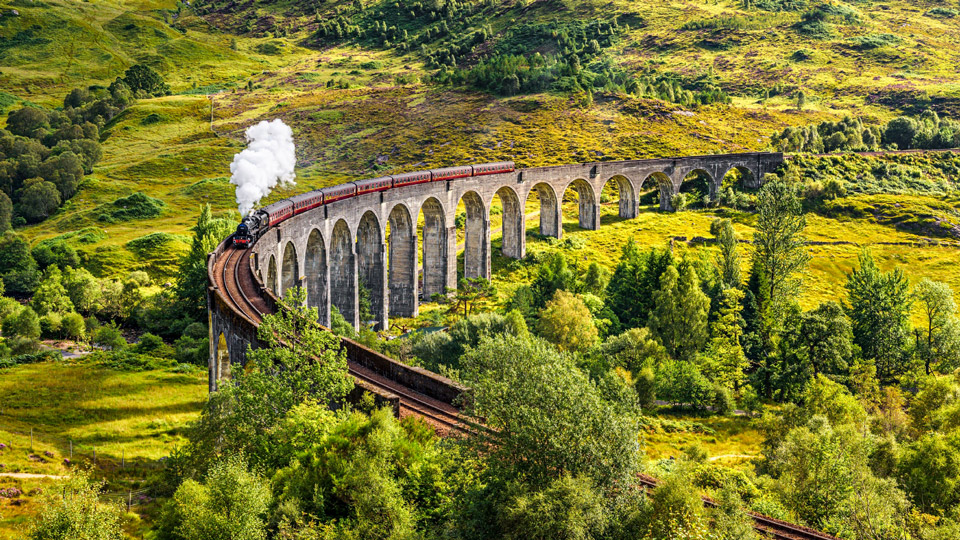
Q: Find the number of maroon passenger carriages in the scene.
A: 7